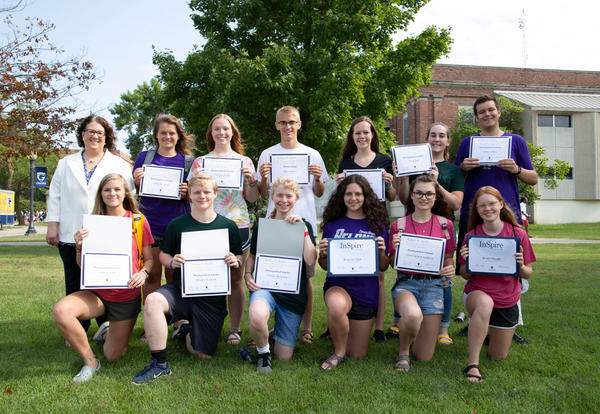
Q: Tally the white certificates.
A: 12